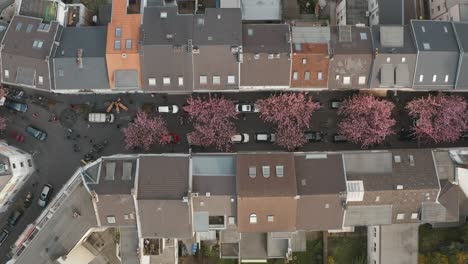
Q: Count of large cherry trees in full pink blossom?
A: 5